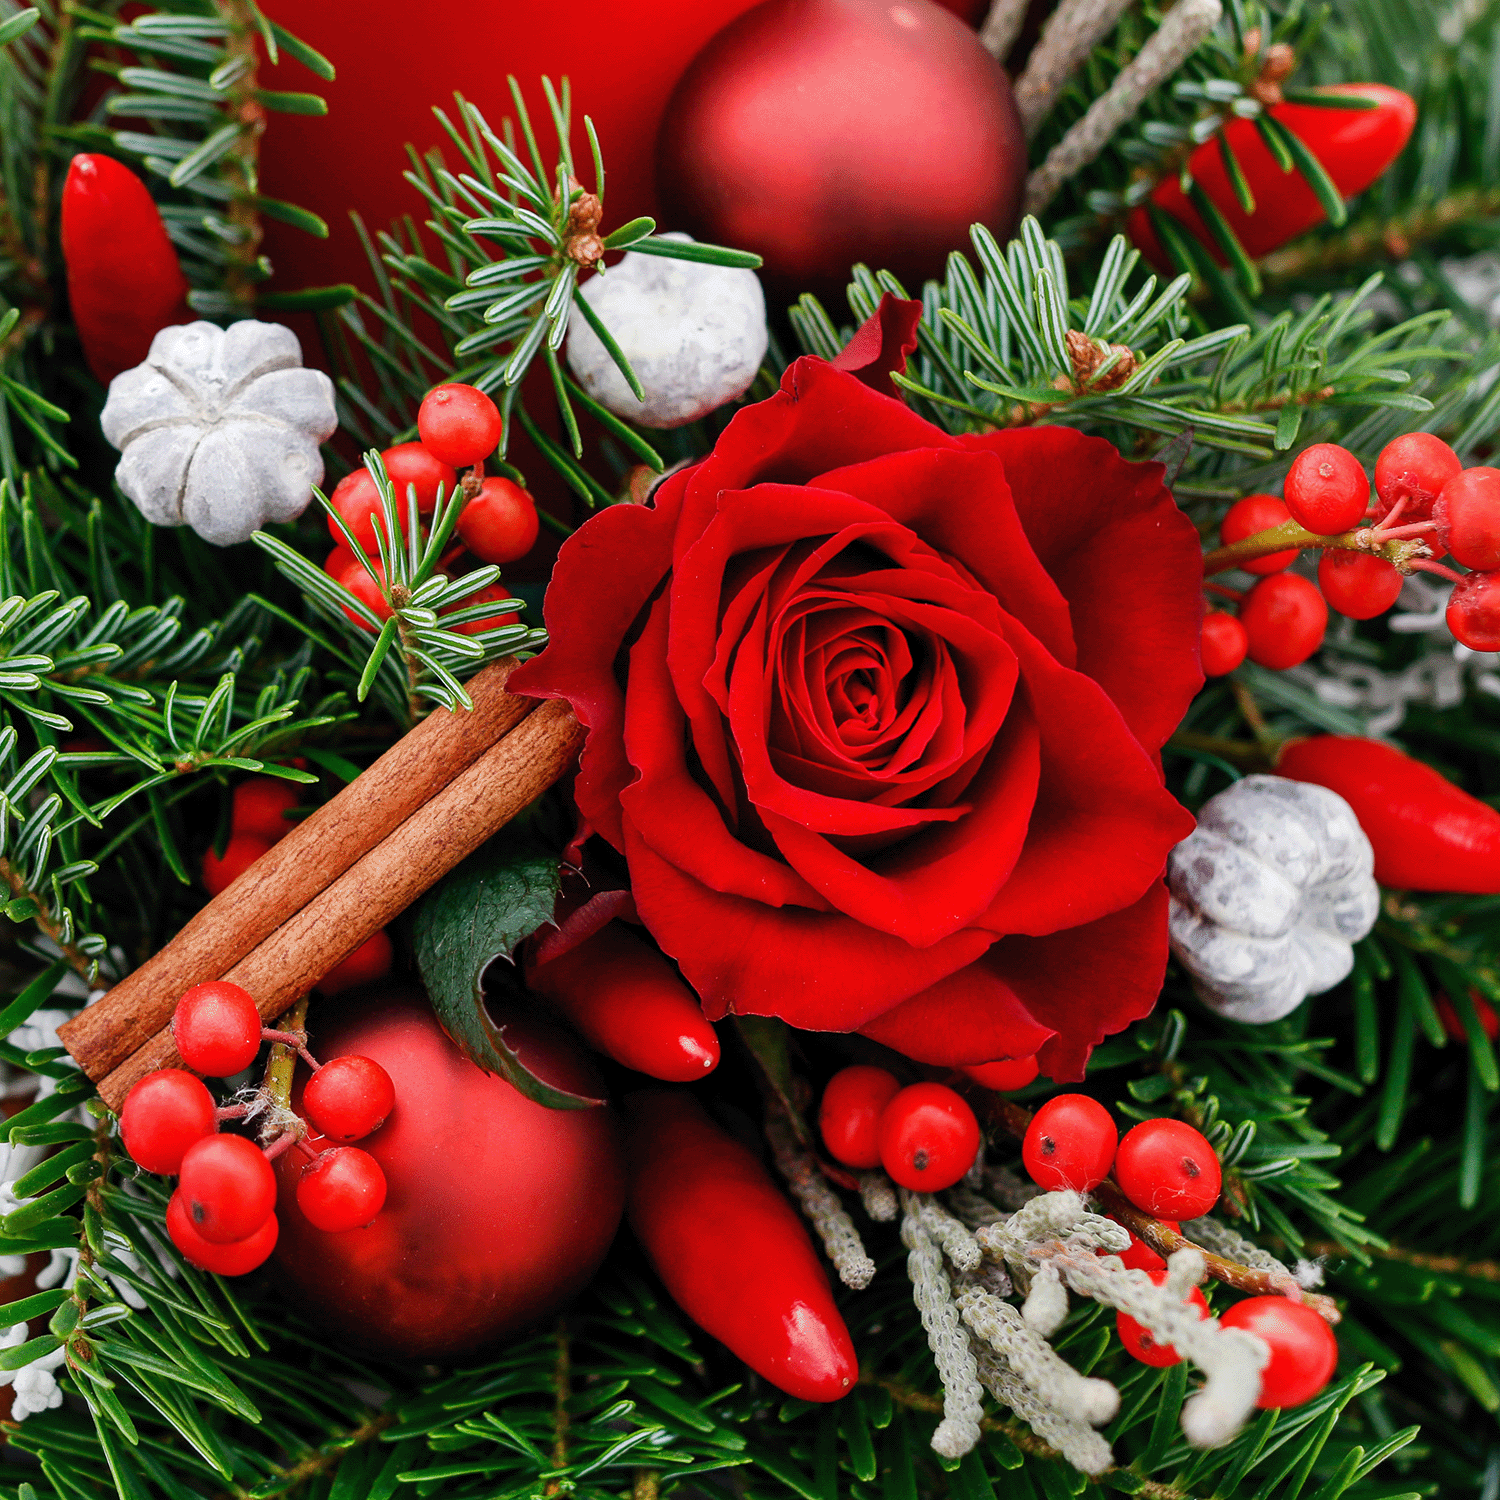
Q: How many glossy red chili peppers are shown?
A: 5